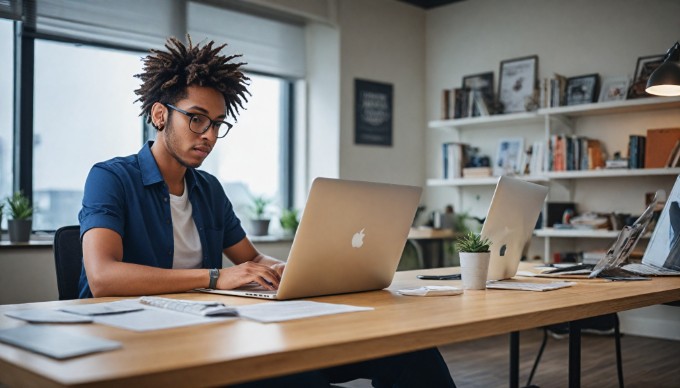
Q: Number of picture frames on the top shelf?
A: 5